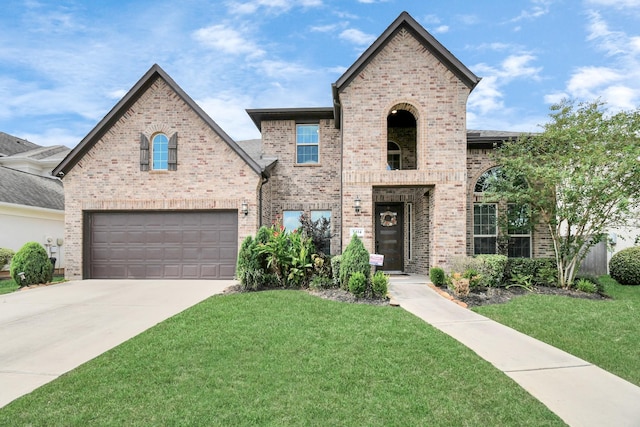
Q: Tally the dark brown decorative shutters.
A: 2